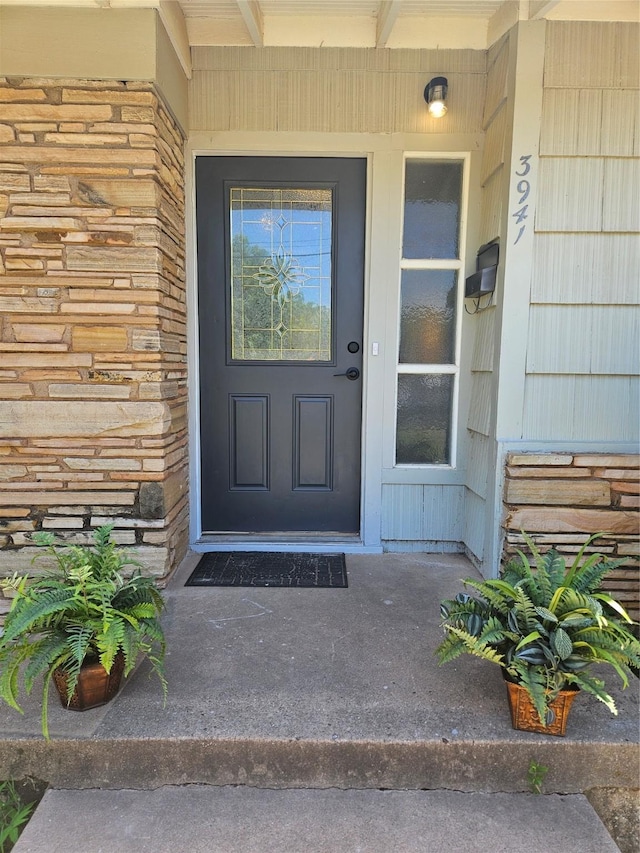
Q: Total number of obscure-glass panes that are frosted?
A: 3